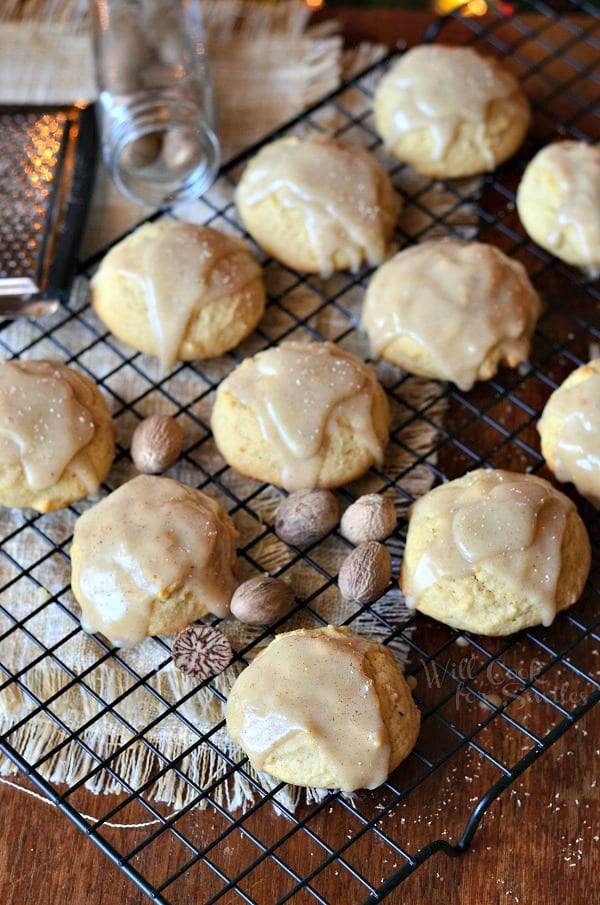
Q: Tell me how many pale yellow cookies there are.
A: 11